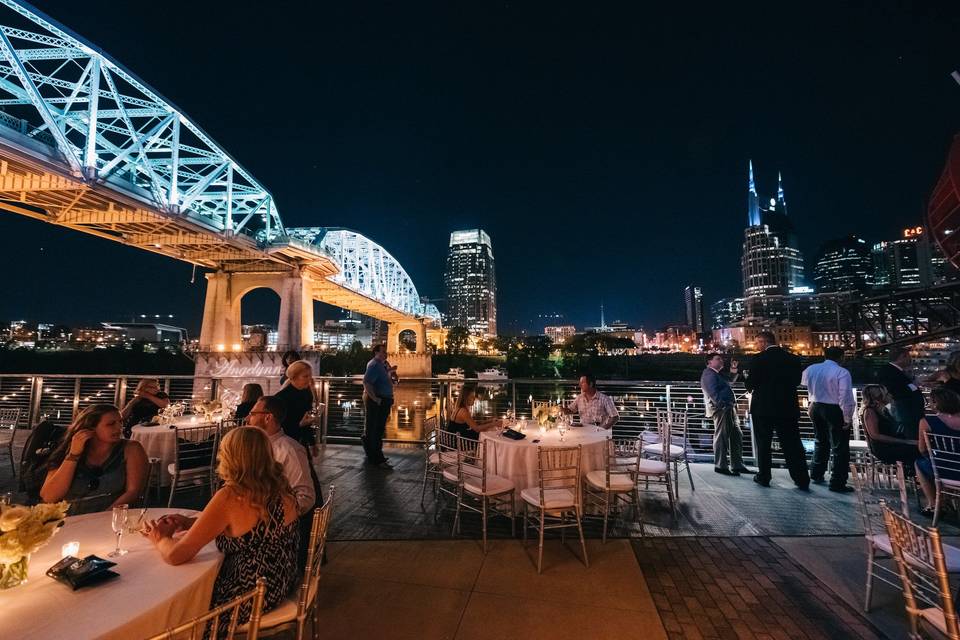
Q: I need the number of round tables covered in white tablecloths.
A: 3